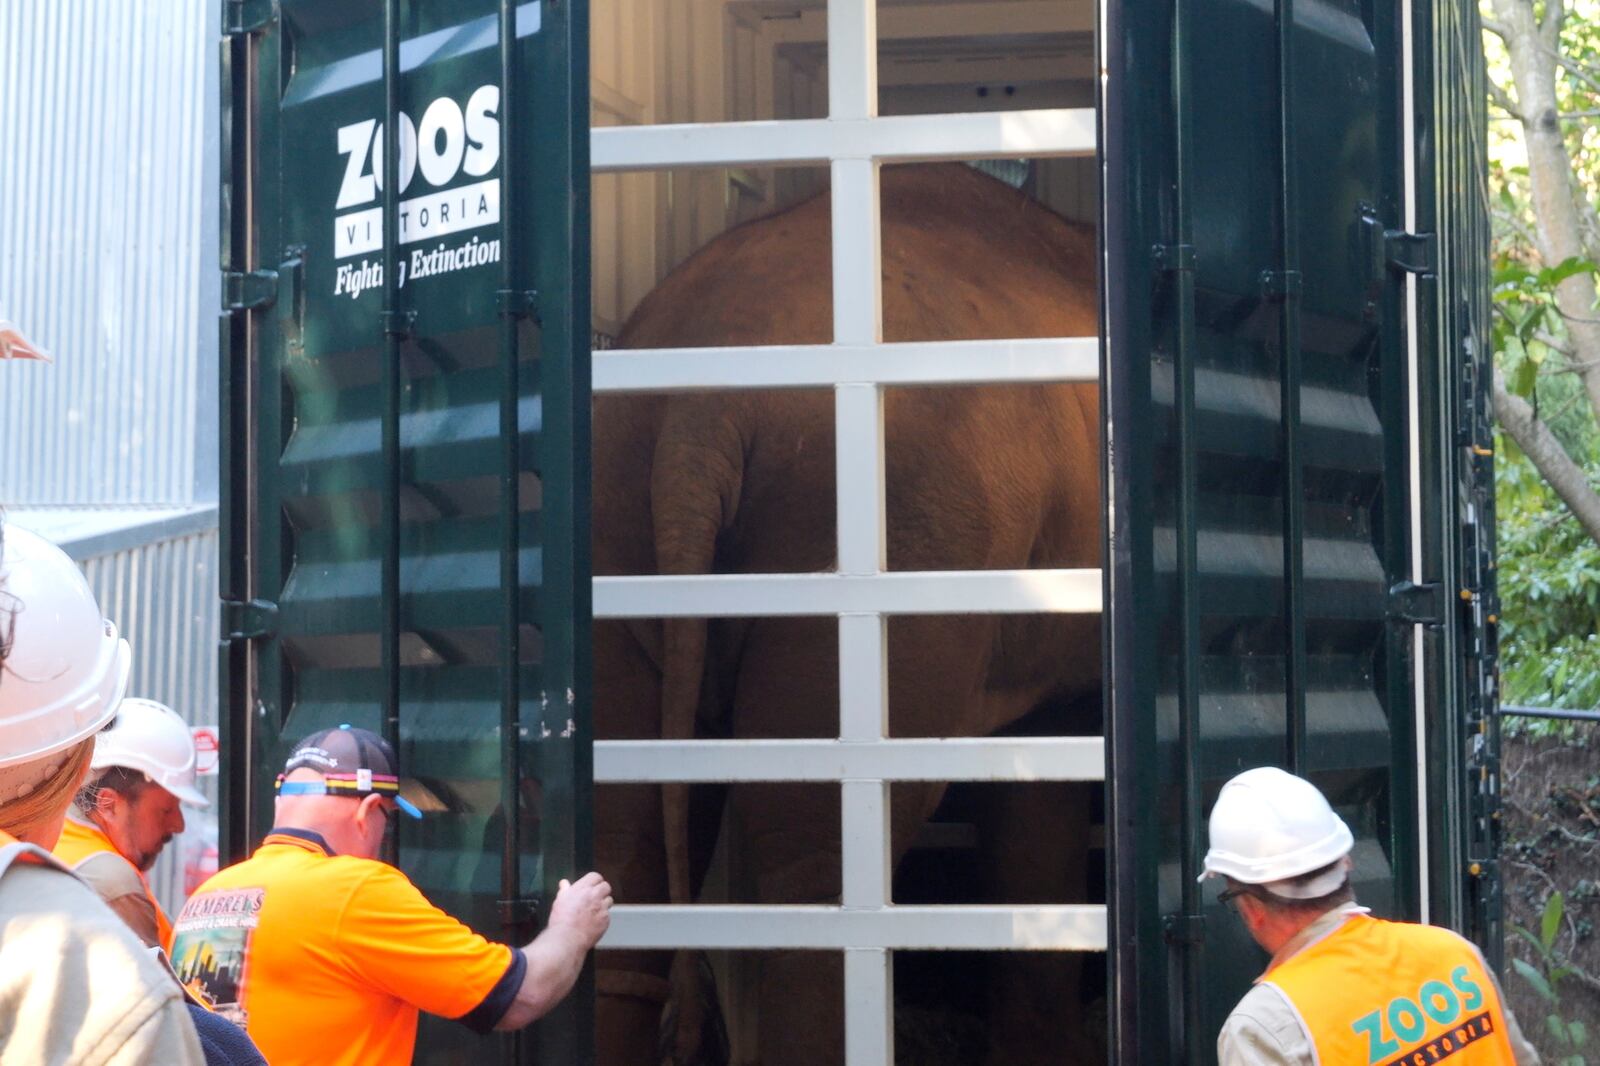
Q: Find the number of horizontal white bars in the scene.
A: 5